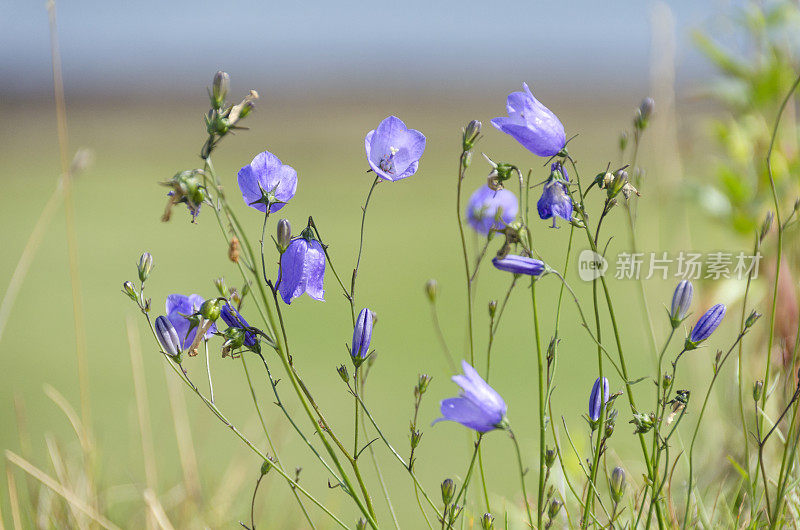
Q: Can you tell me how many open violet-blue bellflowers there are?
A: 8